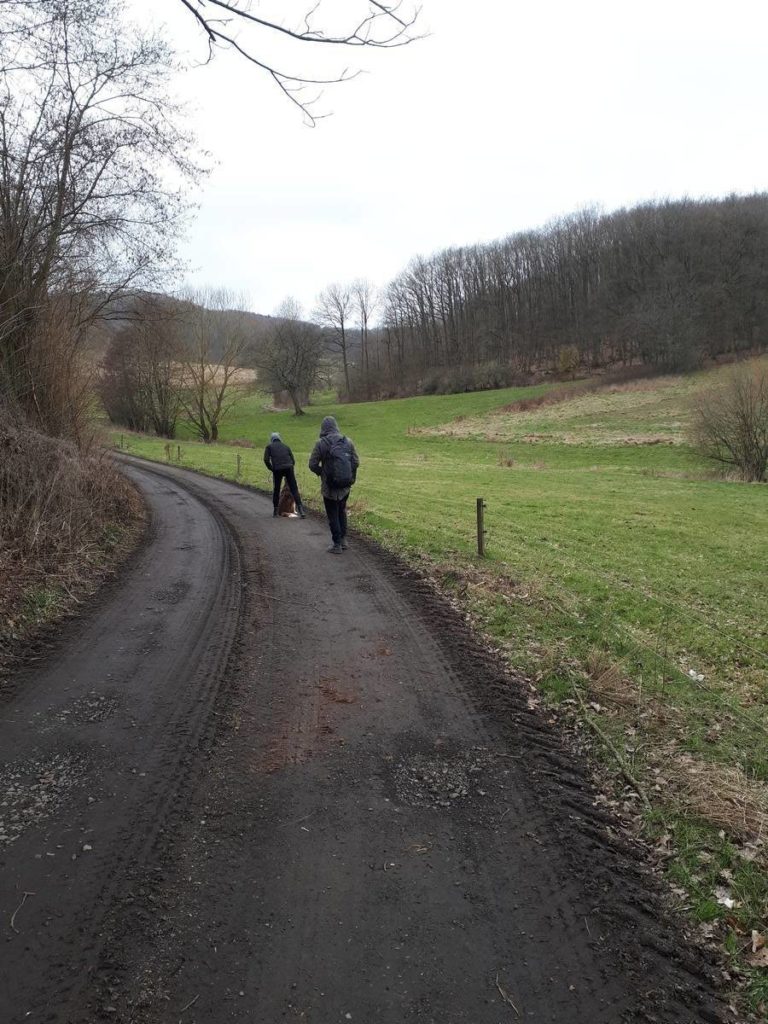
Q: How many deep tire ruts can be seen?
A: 2